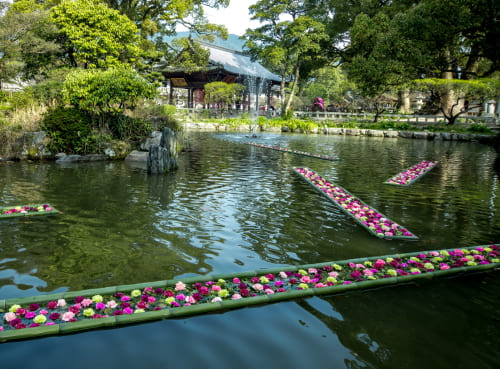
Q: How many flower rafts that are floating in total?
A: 5